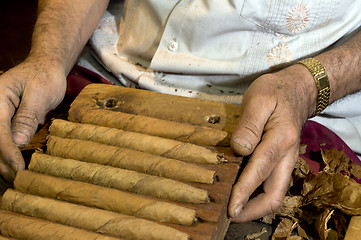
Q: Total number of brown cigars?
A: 7